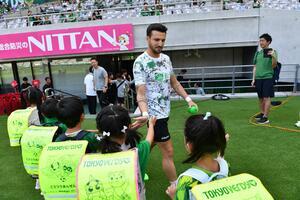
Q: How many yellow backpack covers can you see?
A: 5